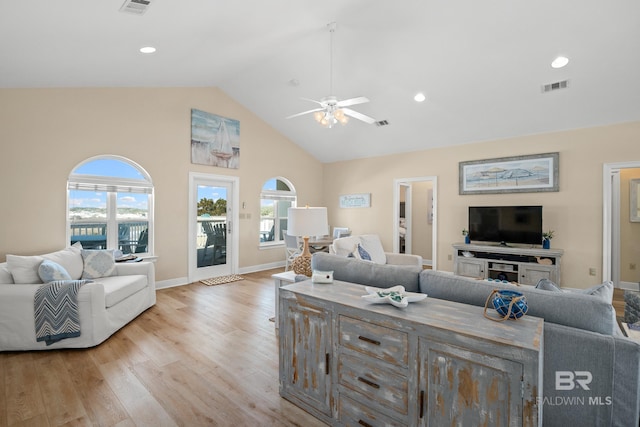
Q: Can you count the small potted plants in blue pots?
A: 2